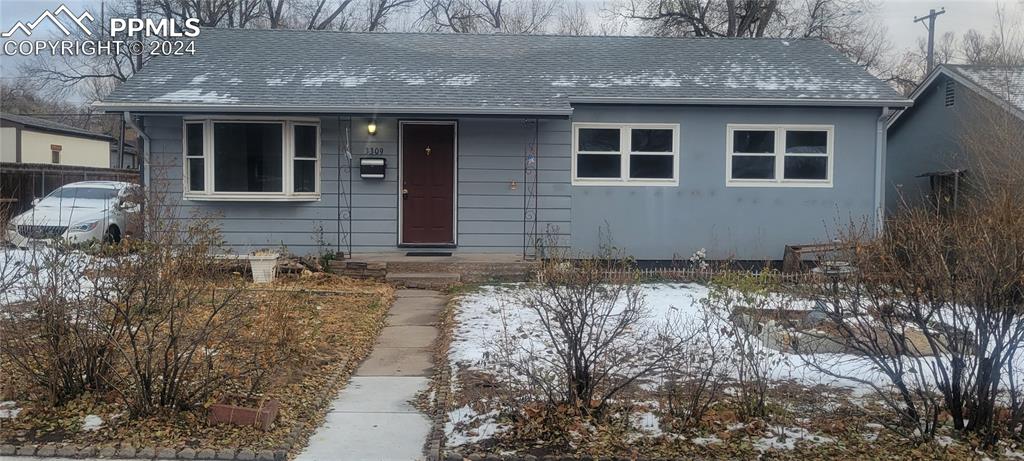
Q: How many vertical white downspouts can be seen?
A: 2